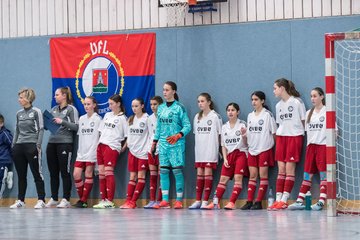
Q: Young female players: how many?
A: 10